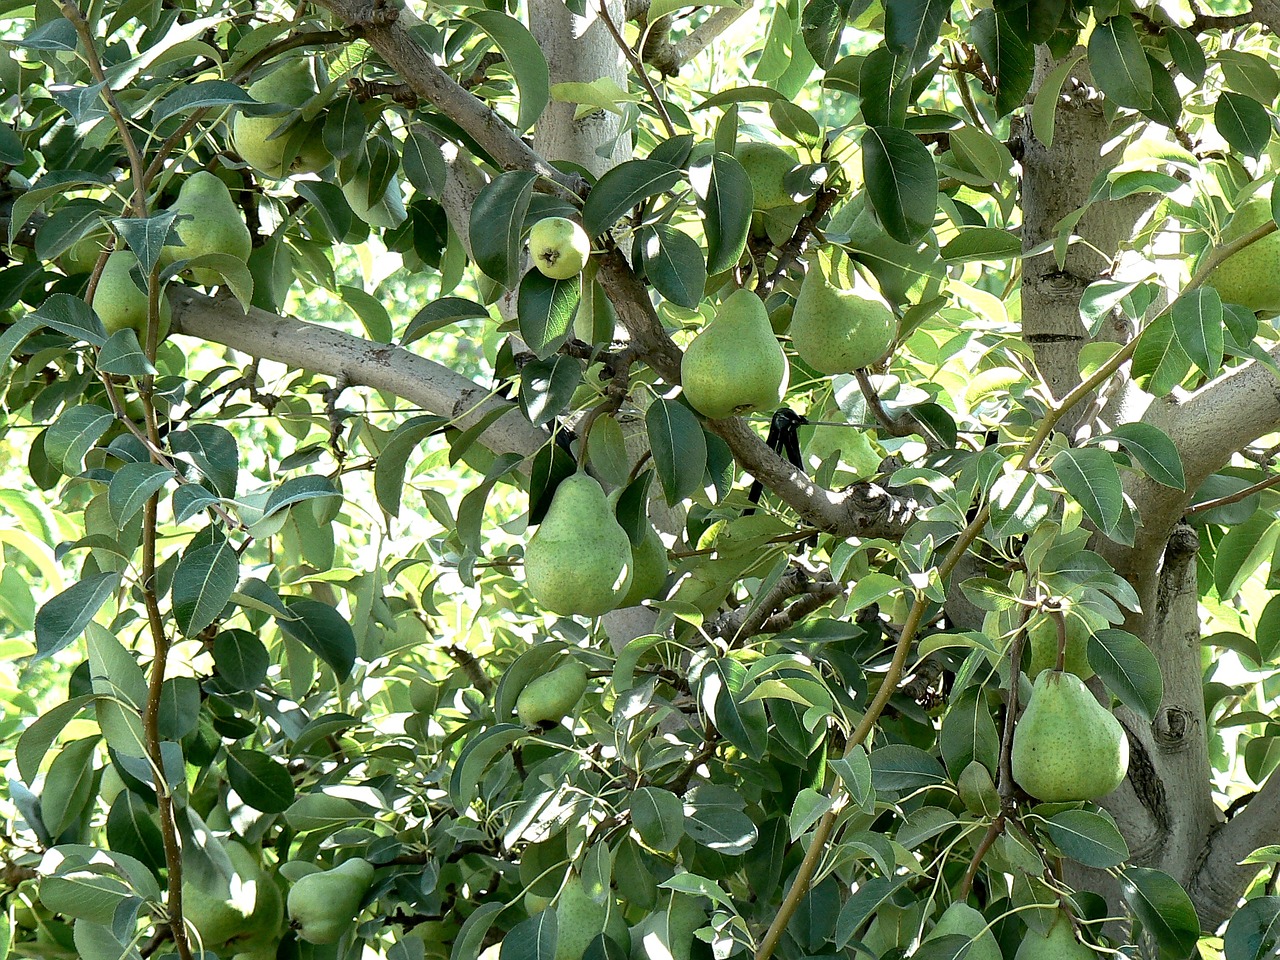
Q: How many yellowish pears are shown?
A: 1